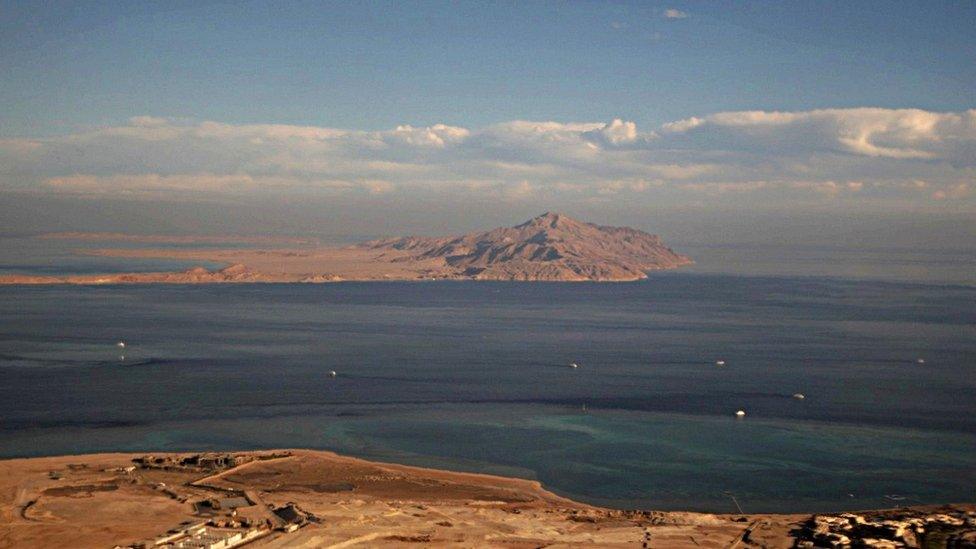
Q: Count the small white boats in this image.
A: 7